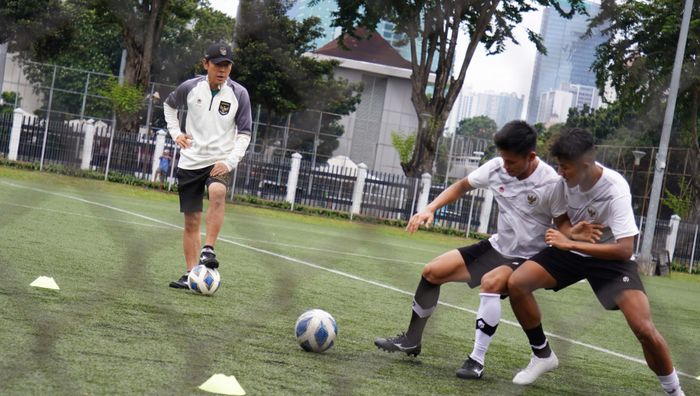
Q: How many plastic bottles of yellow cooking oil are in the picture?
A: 0